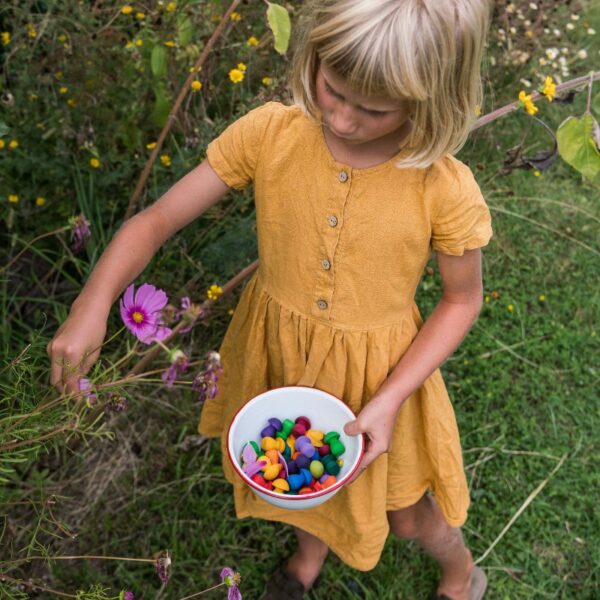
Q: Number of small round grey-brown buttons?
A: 4